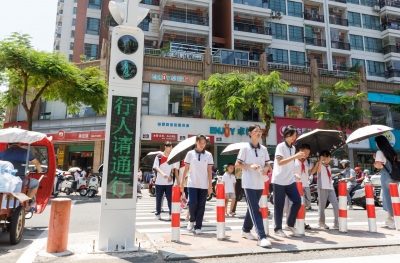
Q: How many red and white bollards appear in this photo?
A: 7